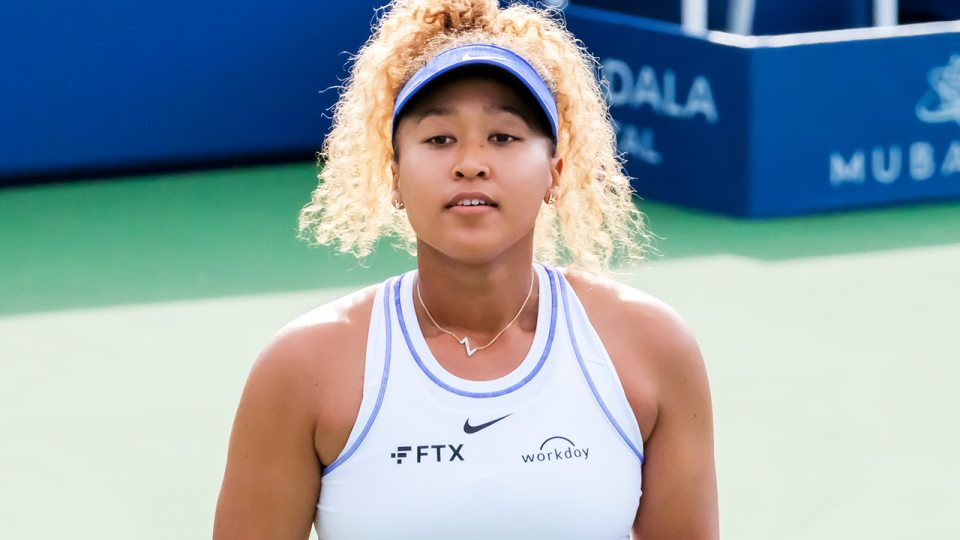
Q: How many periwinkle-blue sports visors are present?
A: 1